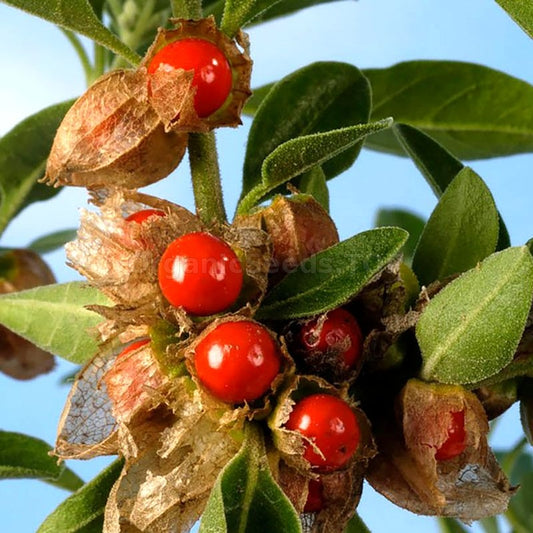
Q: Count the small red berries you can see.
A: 9